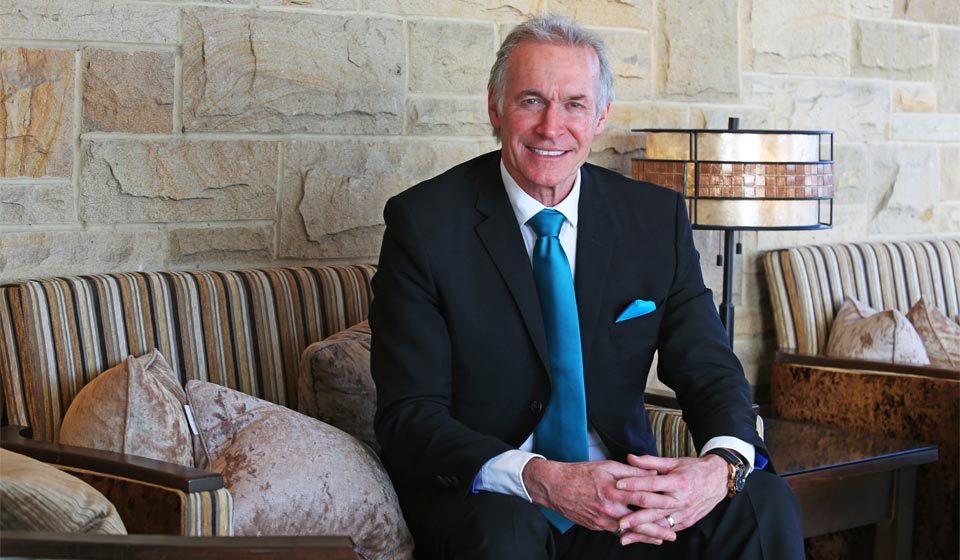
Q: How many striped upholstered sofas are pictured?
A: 2